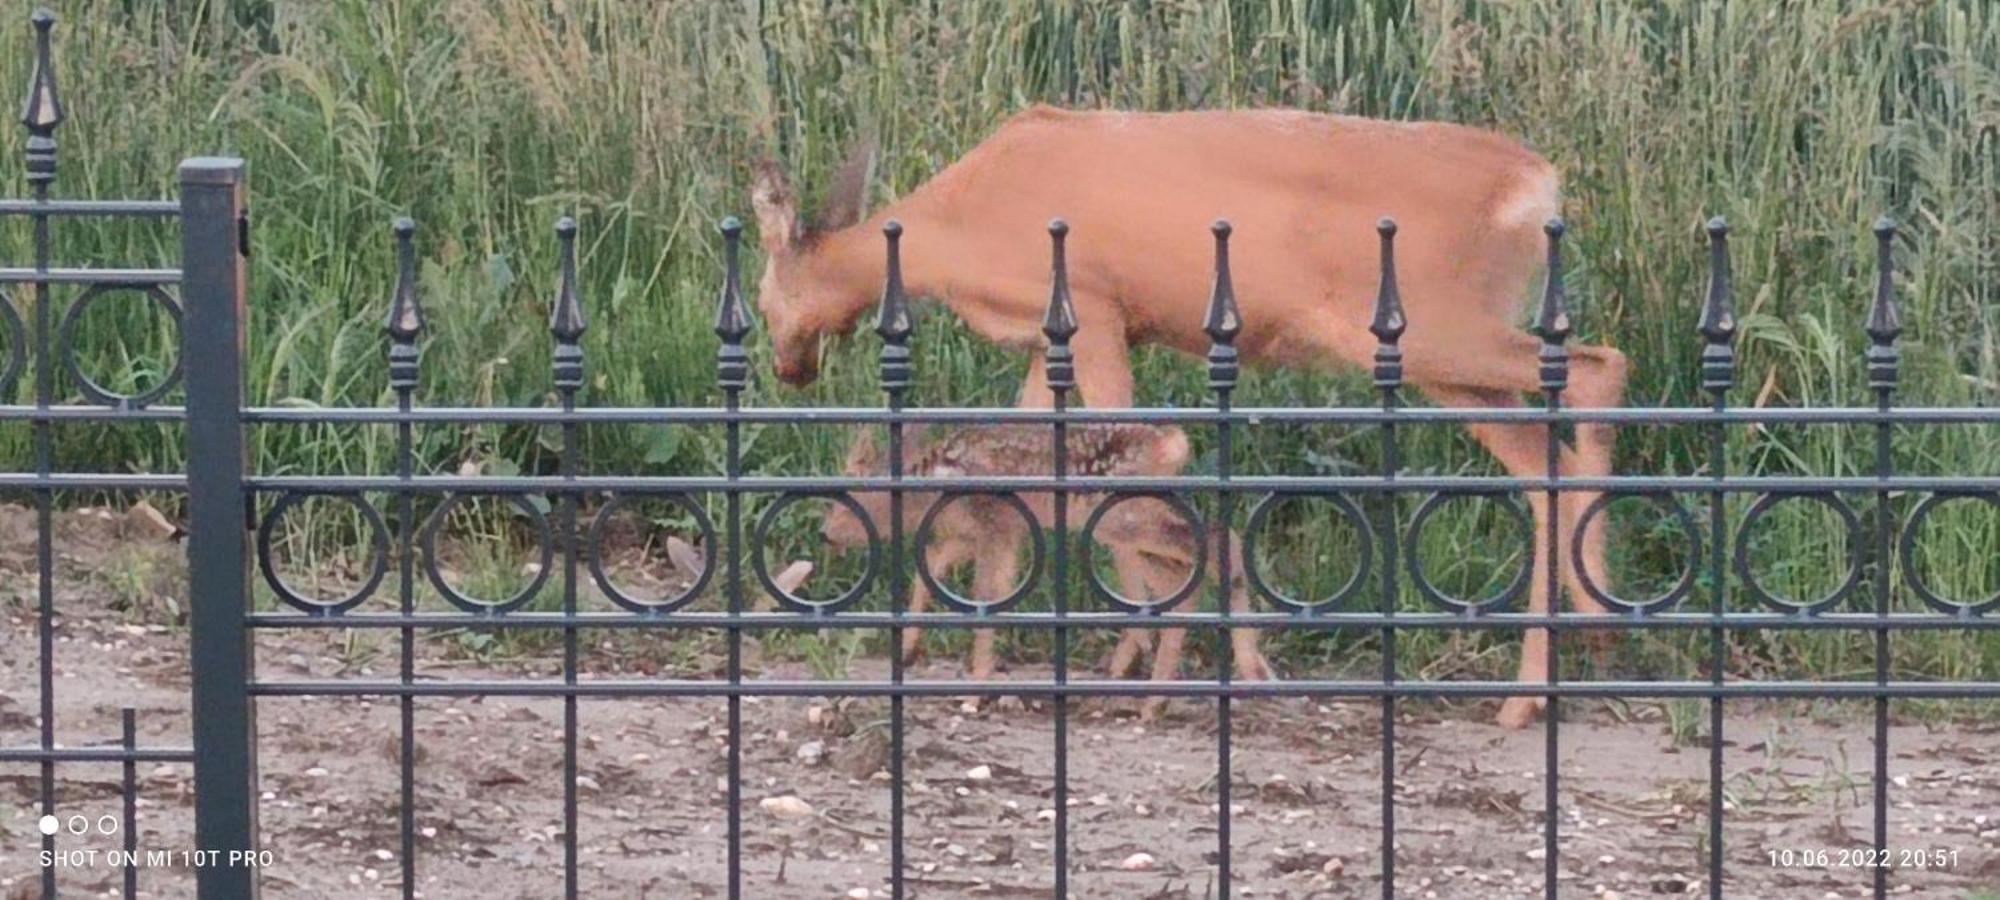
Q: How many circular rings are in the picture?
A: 13